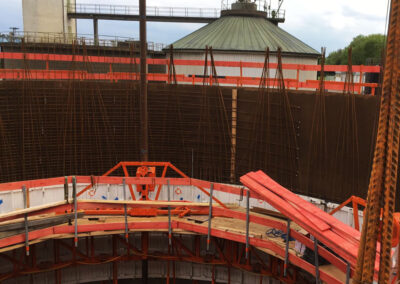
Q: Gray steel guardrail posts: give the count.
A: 9